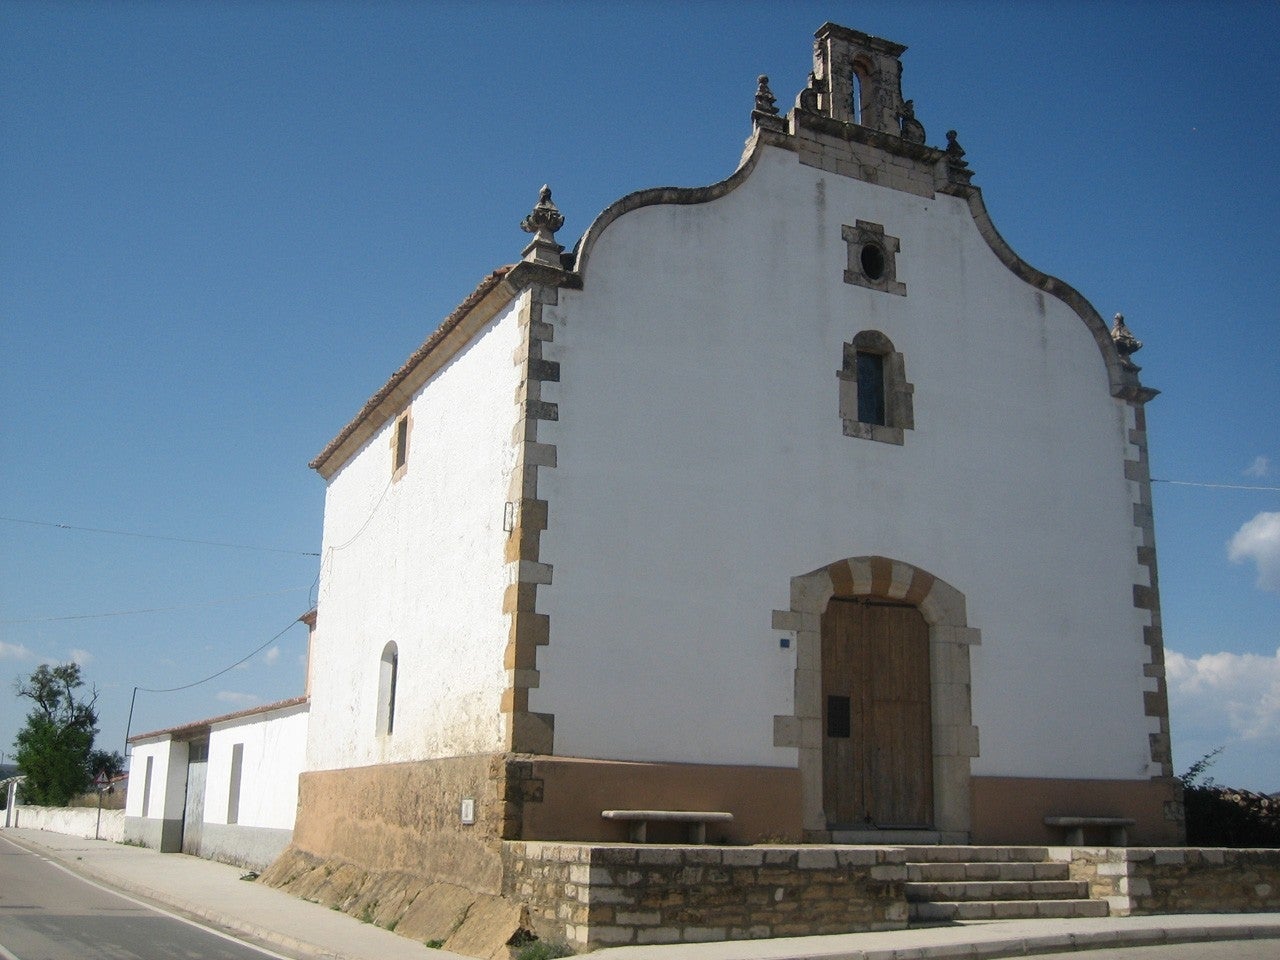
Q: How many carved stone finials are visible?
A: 4